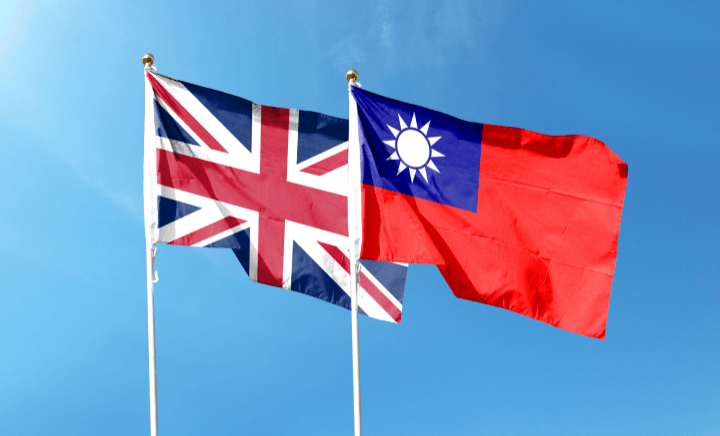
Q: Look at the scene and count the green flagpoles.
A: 0